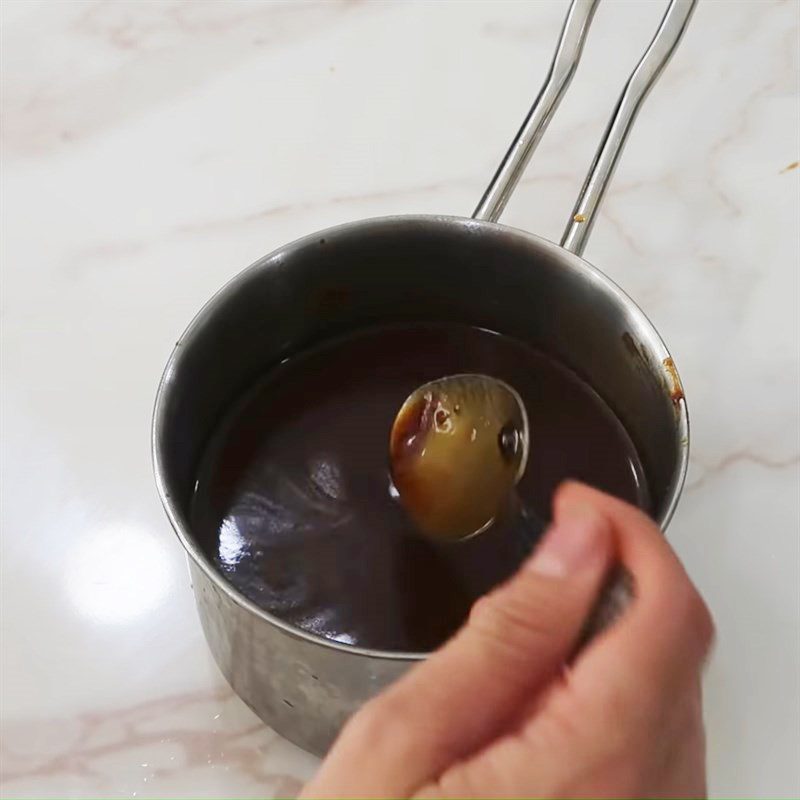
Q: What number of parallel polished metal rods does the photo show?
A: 2